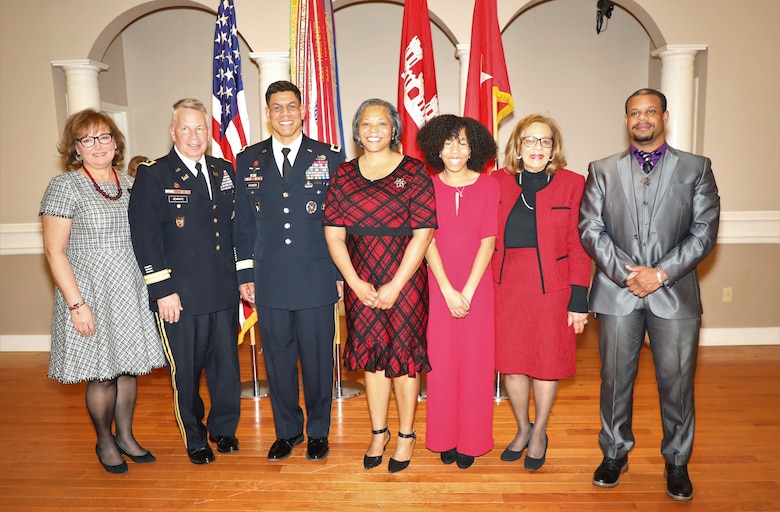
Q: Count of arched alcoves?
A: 3